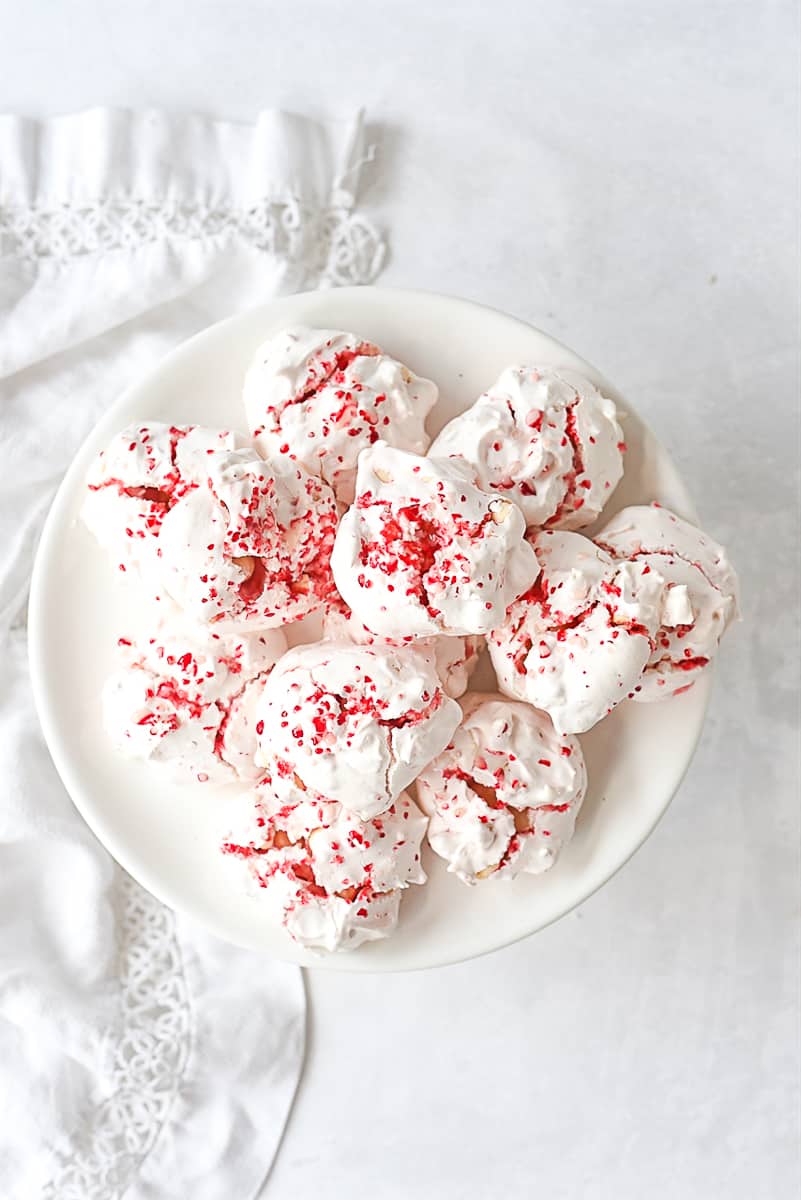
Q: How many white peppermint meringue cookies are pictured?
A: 12